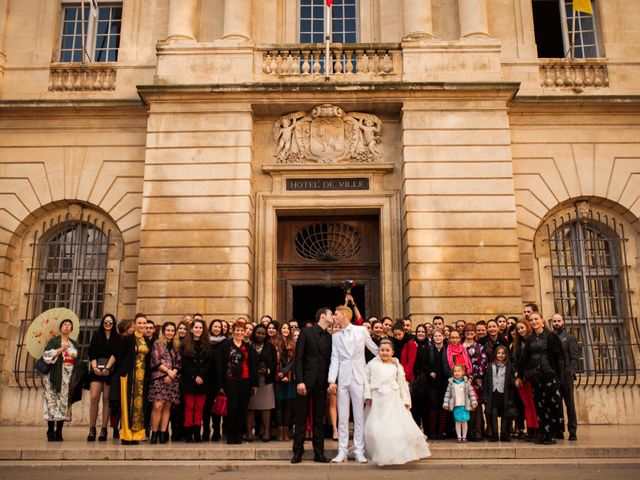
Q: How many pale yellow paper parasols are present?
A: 1